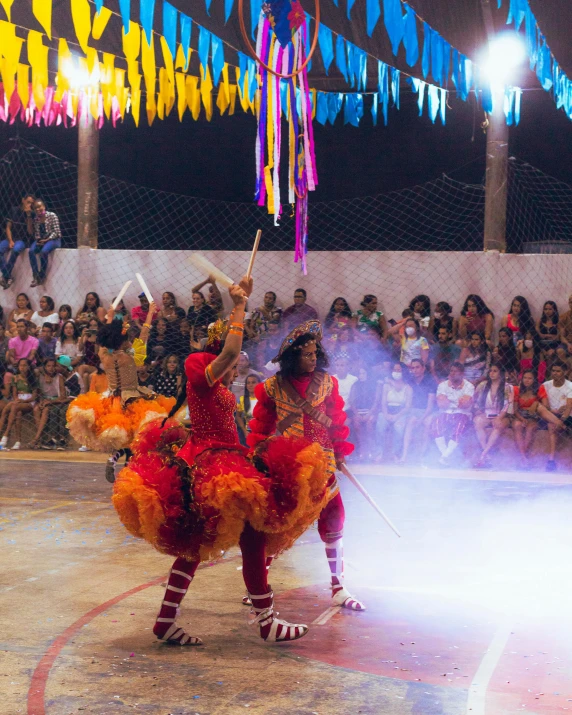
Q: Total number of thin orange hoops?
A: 2